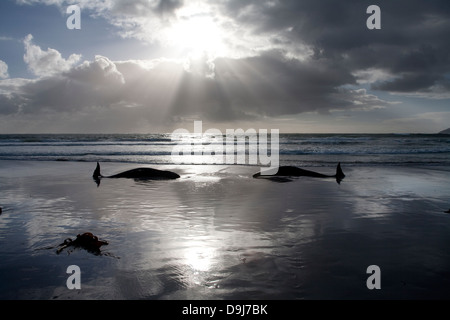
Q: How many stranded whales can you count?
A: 2